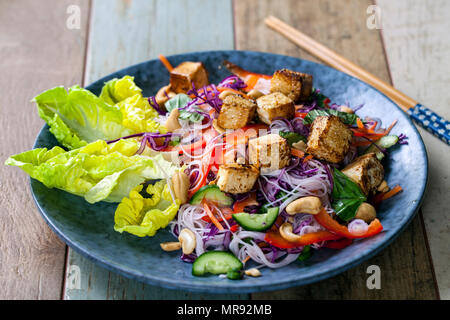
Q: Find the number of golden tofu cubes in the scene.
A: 8